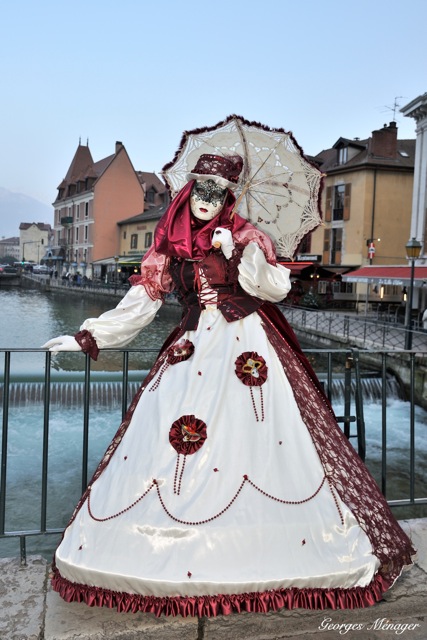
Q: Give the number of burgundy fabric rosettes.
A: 3